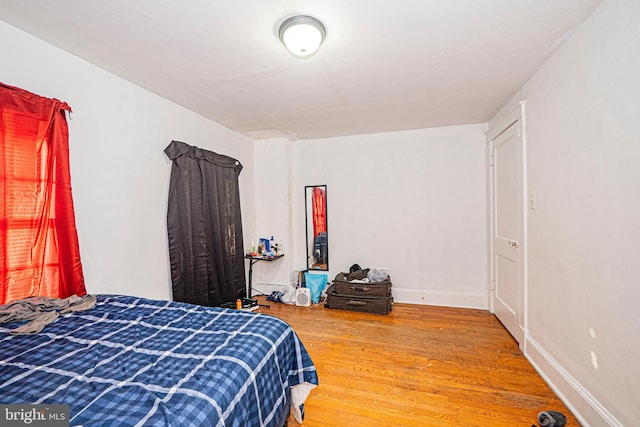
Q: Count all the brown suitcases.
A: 2